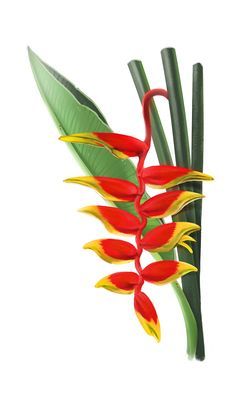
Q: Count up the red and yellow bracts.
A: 10